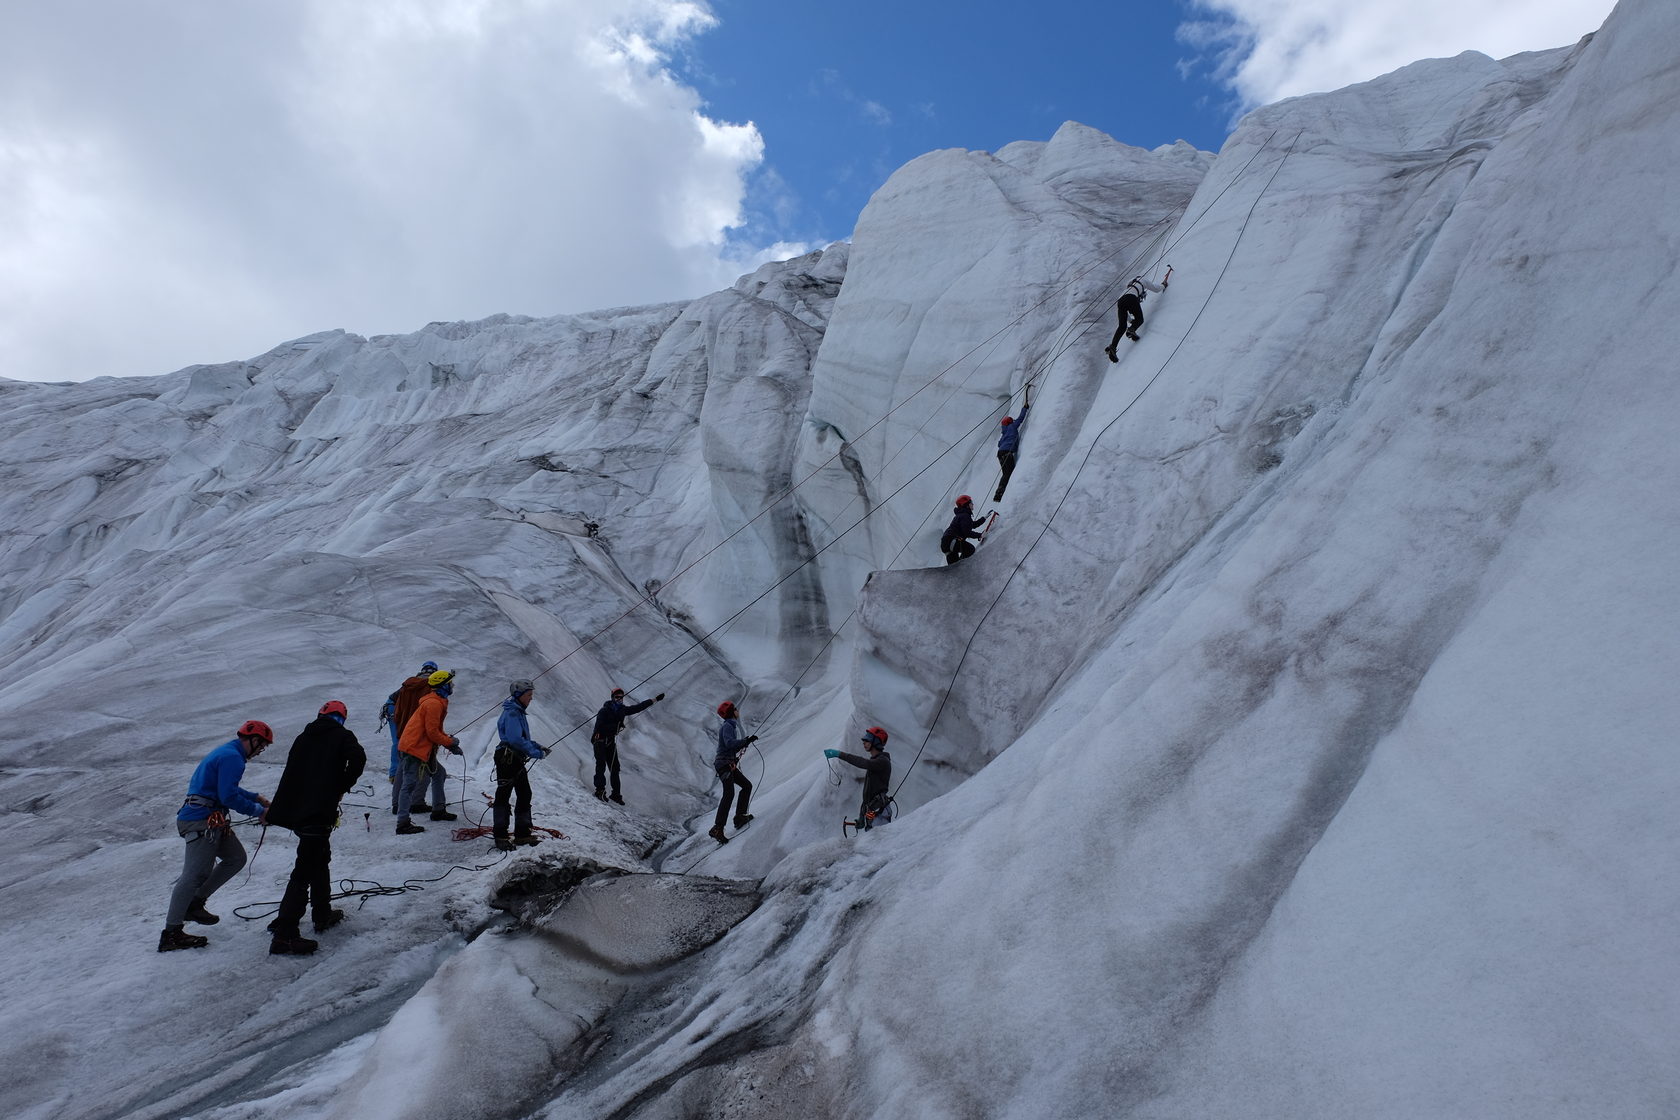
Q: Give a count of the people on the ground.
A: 9